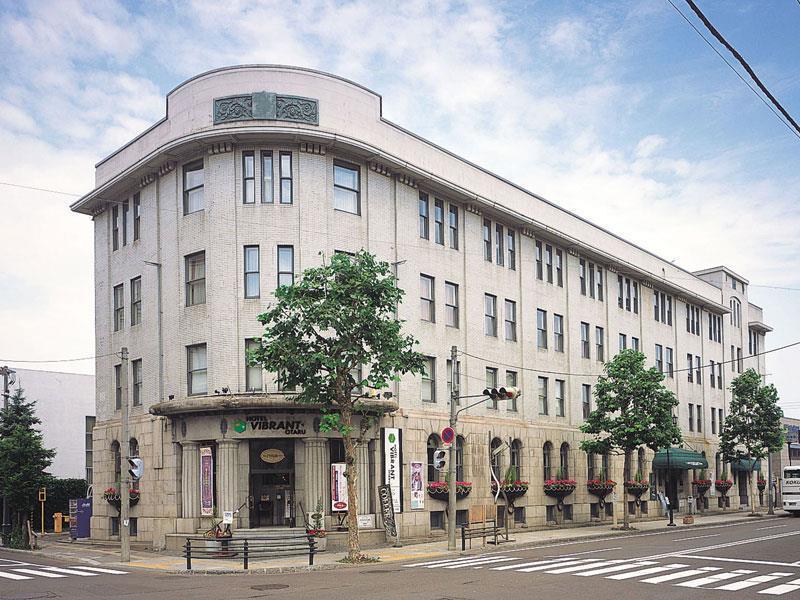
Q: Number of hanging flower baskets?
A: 9